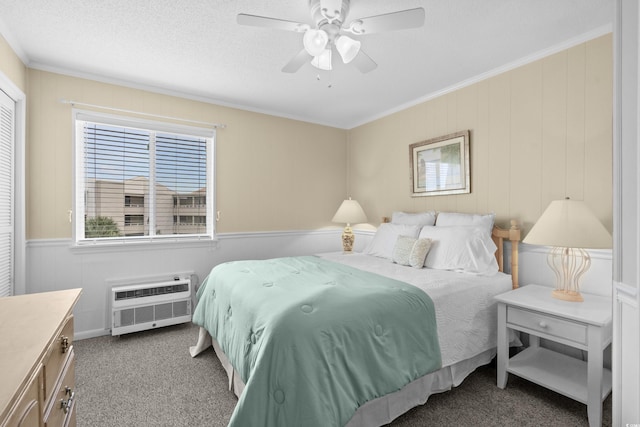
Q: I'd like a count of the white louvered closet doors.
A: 1